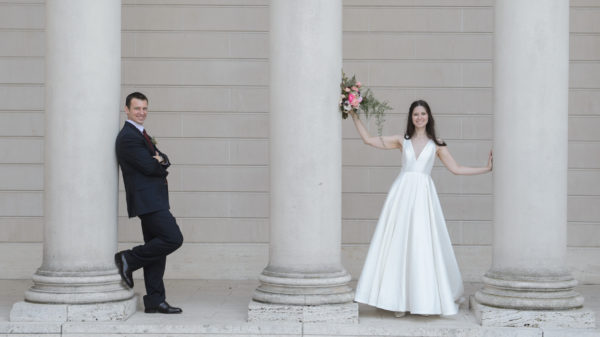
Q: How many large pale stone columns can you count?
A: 3